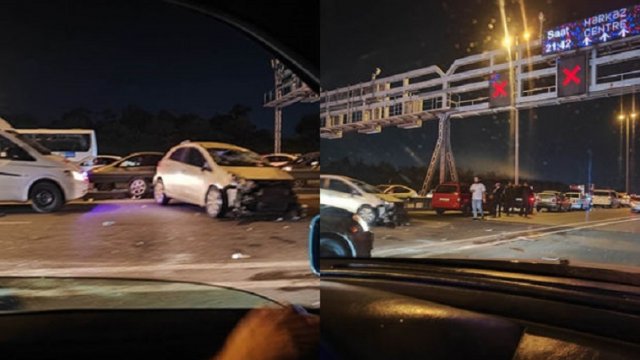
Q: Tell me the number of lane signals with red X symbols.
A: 2